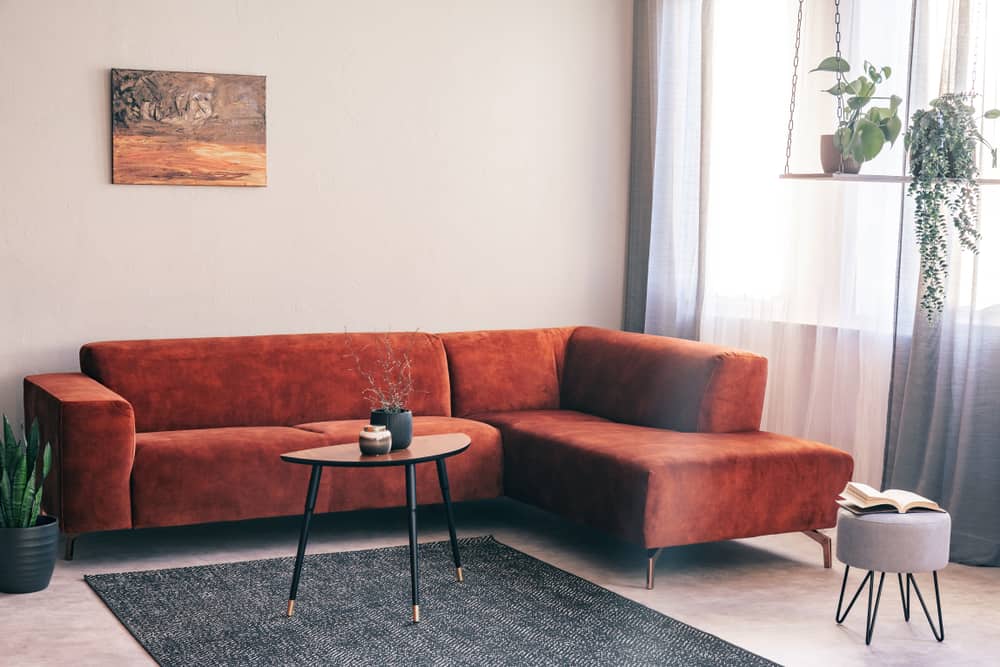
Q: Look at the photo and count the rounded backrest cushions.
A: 3